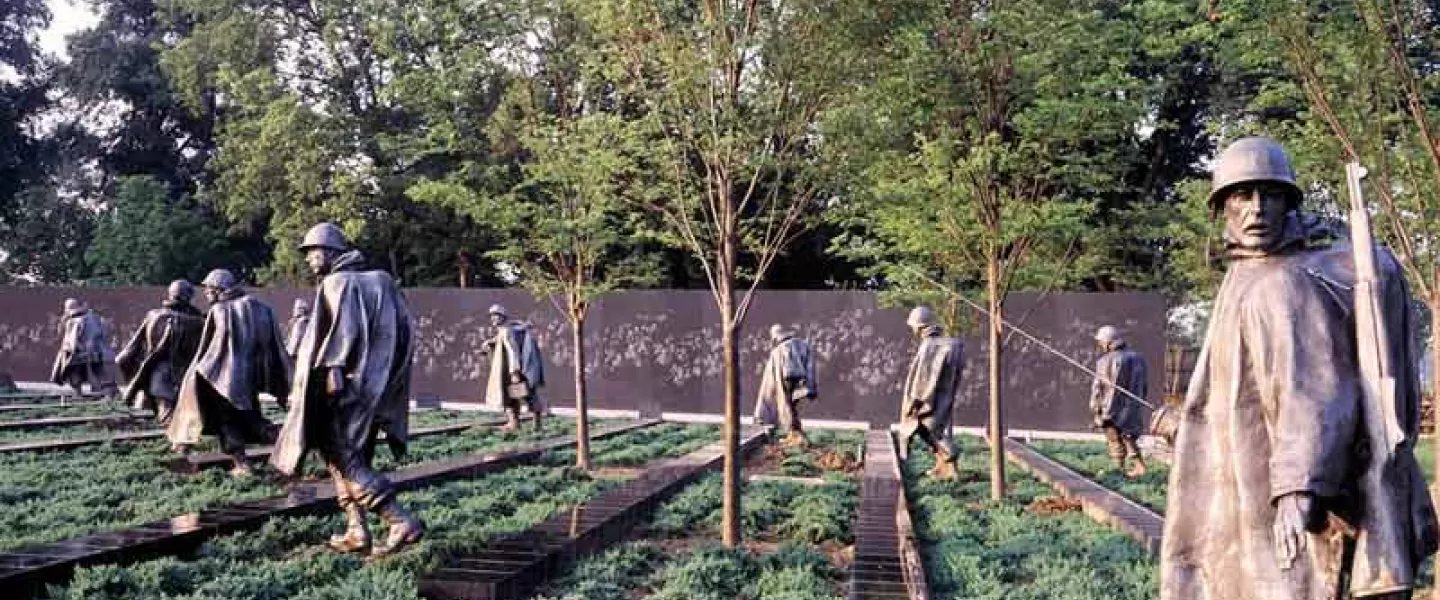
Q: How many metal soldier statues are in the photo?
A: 10